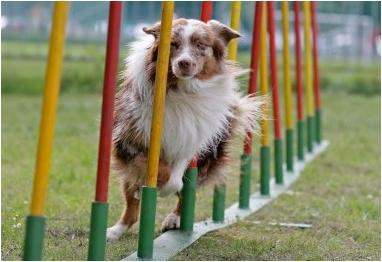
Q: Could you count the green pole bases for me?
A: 12